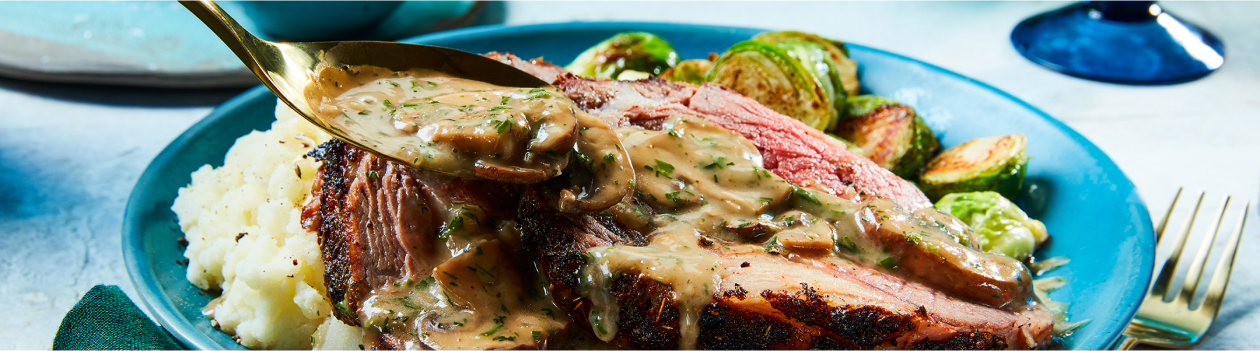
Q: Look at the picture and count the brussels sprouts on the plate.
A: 7